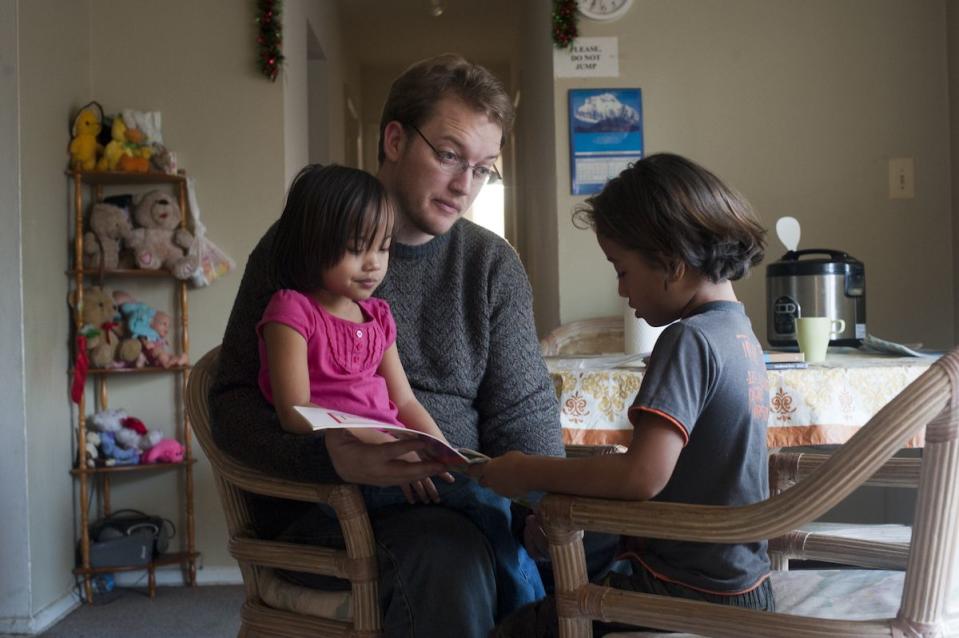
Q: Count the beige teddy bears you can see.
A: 3